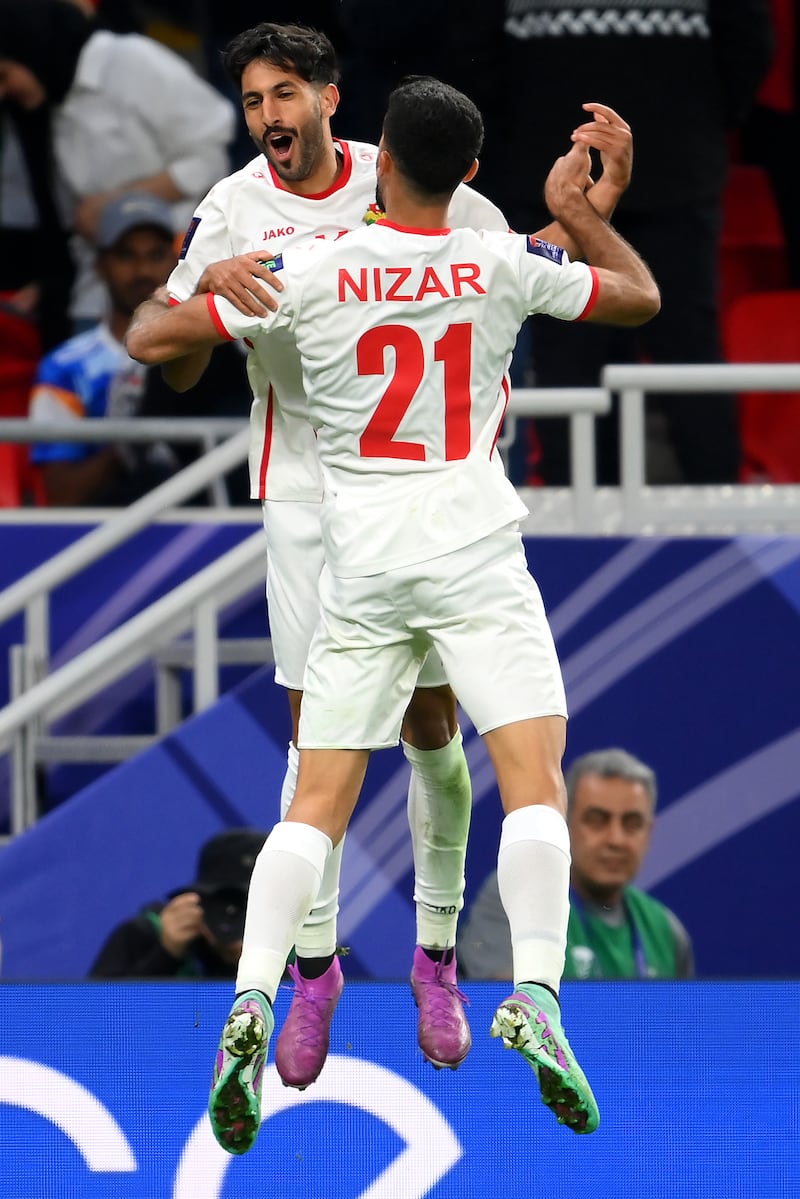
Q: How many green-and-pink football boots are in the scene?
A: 2